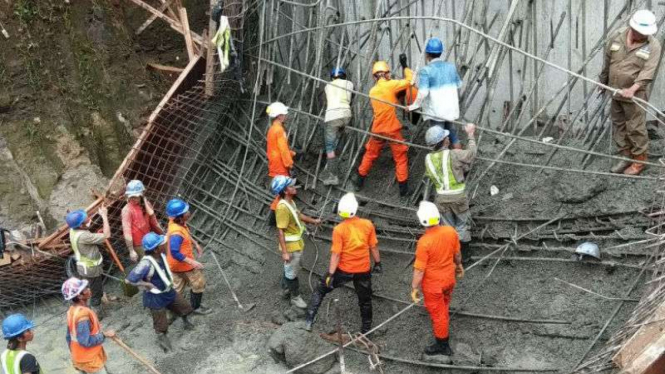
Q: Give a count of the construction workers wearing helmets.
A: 15